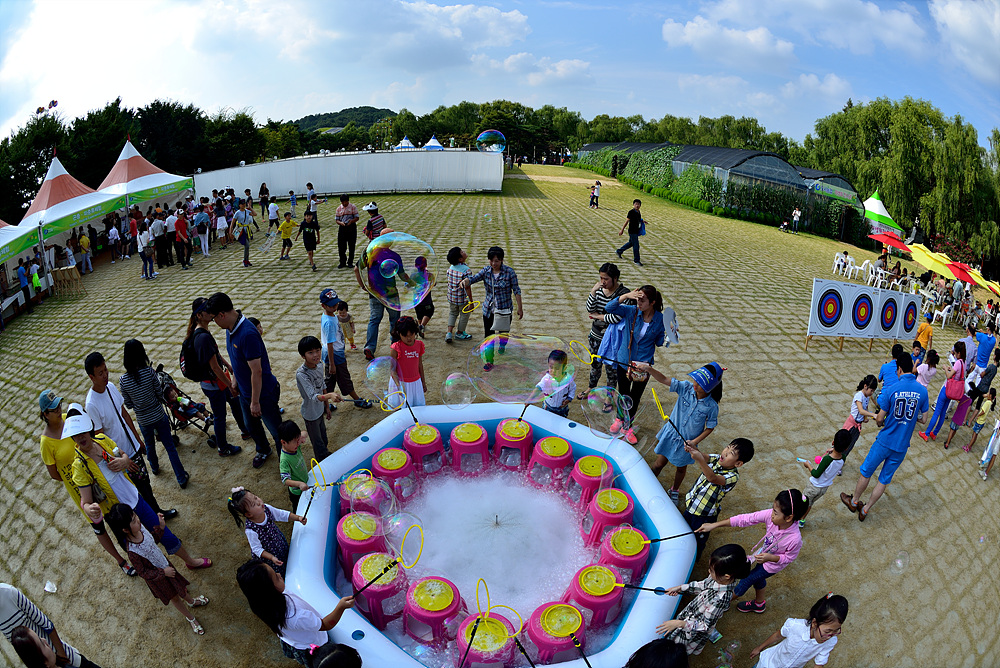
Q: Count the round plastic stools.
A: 15